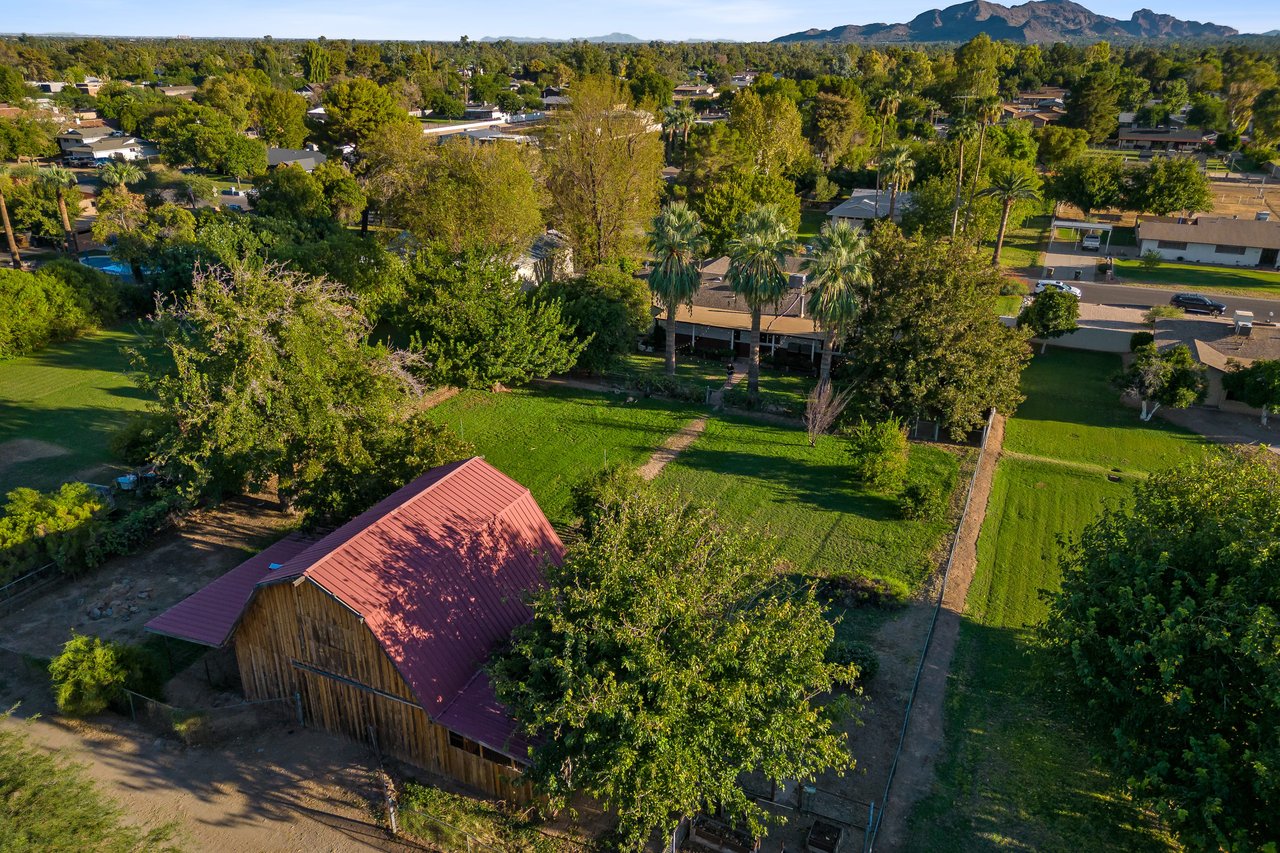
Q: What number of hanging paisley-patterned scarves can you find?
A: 0